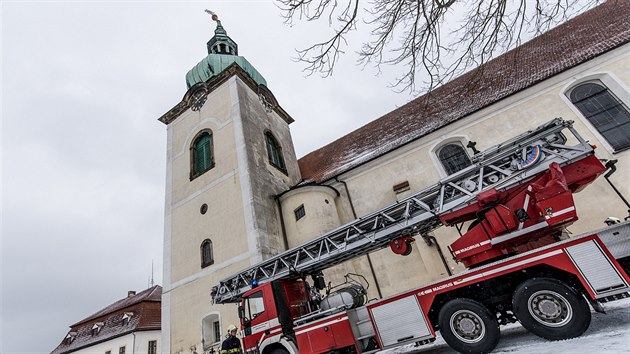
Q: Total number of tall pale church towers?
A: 1